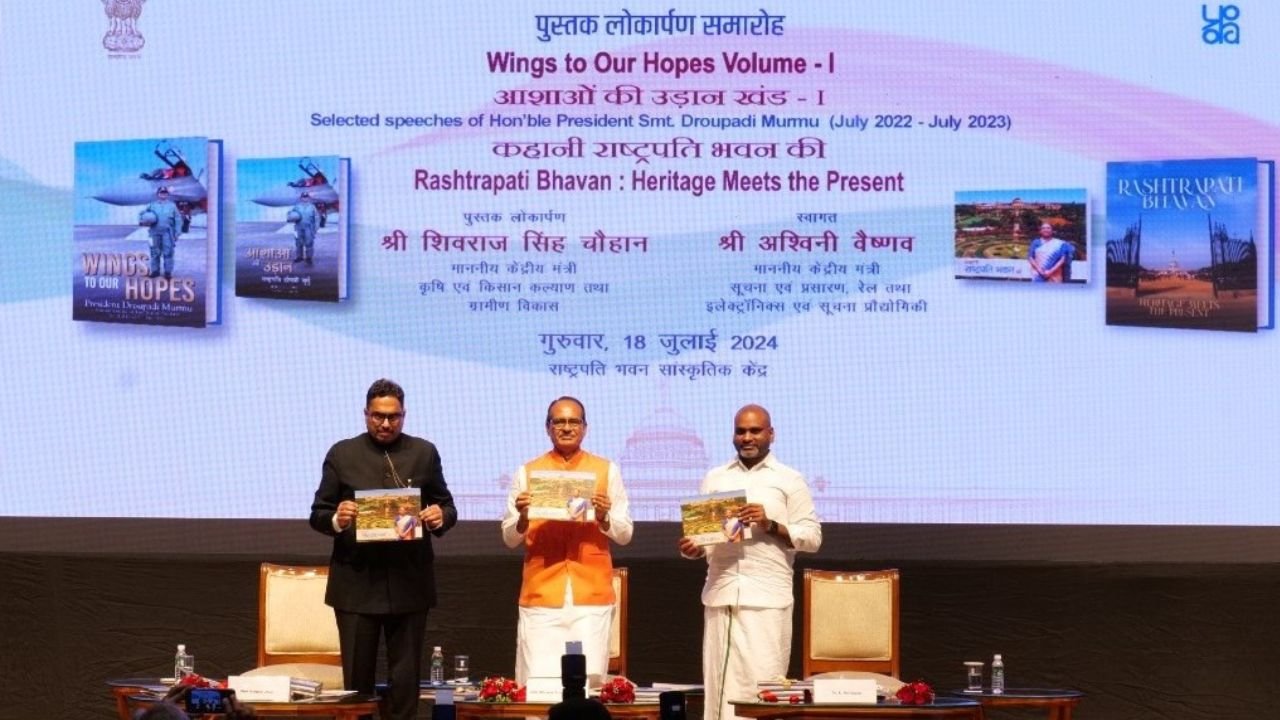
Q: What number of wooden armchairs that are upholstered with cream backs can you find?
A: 3